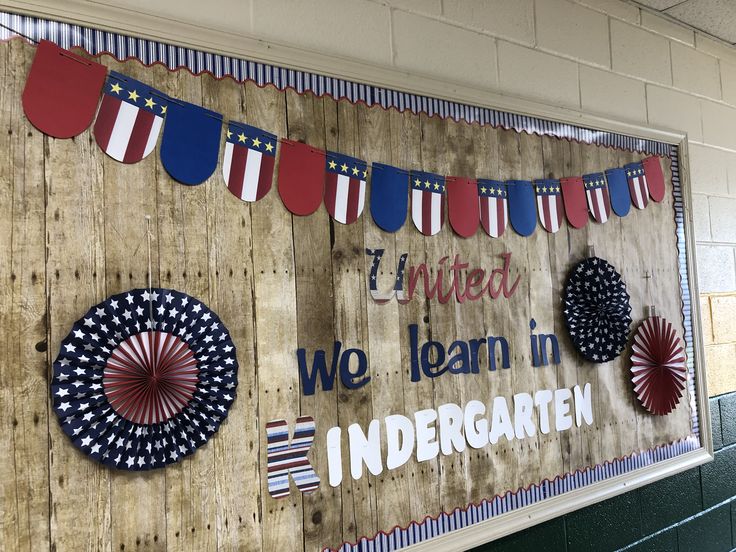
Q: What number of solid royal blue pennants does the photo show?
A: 4